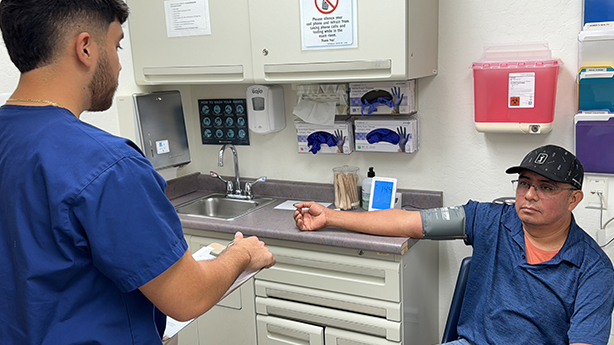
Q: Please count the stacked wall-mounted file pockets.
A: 4